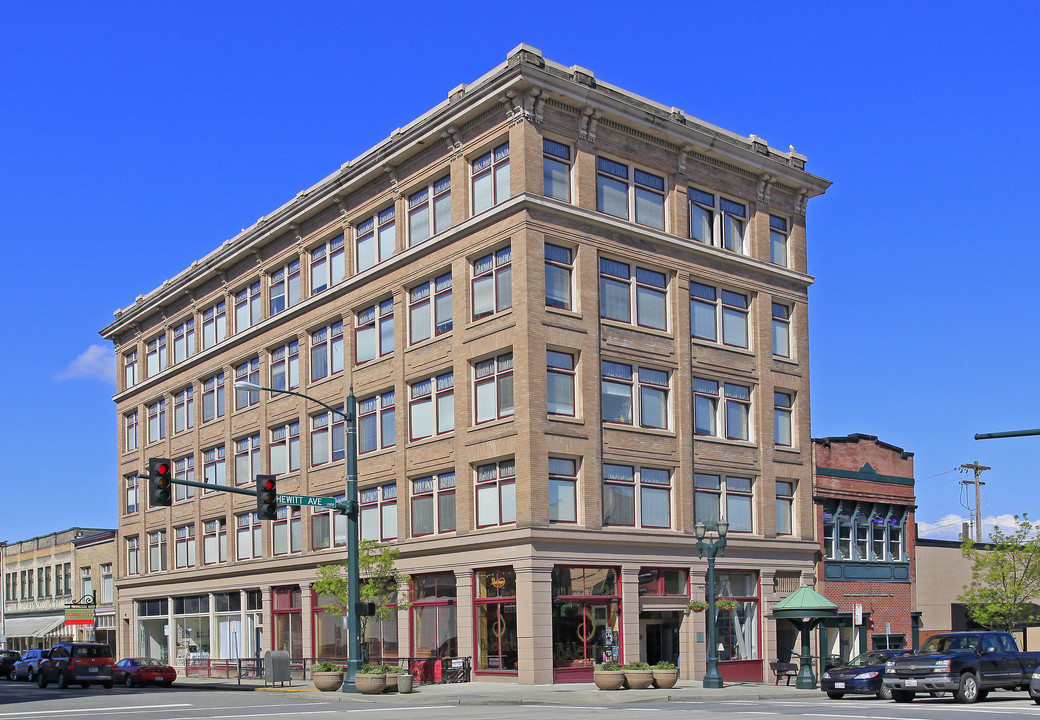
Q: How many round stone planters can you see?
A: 6